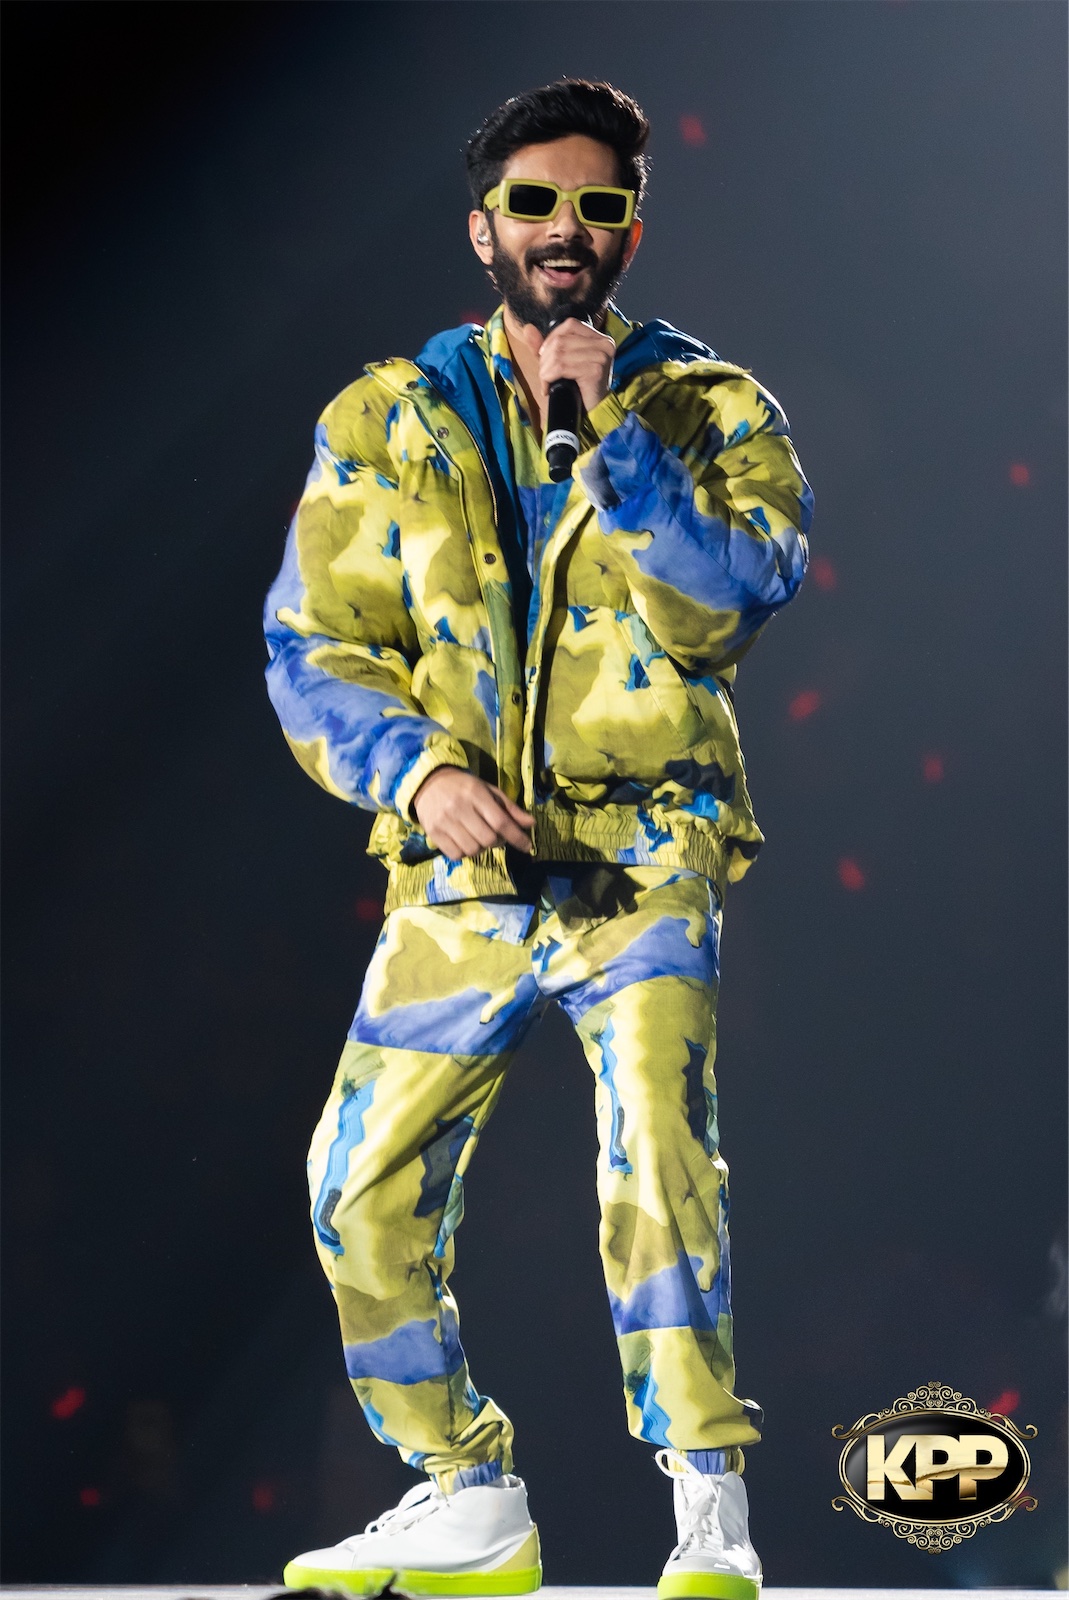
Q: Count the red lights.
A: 12